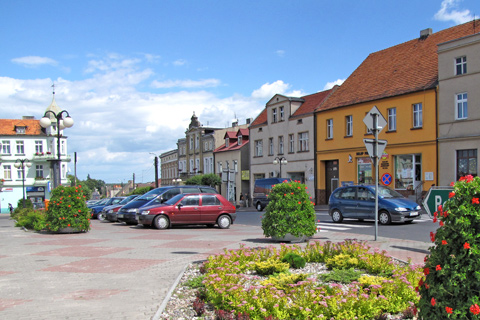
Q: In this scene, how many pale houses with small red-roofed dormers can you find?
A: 1